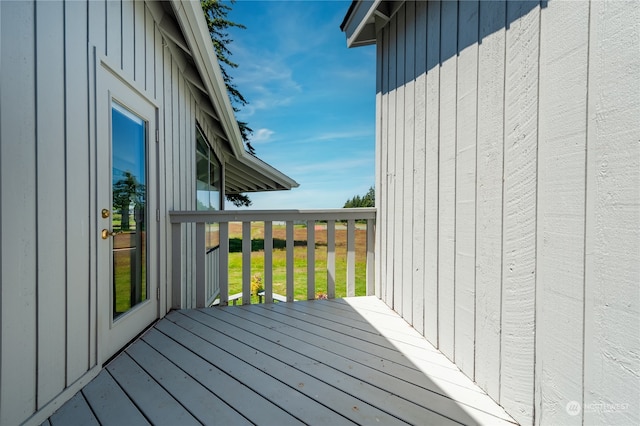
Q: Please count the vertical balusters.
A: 10